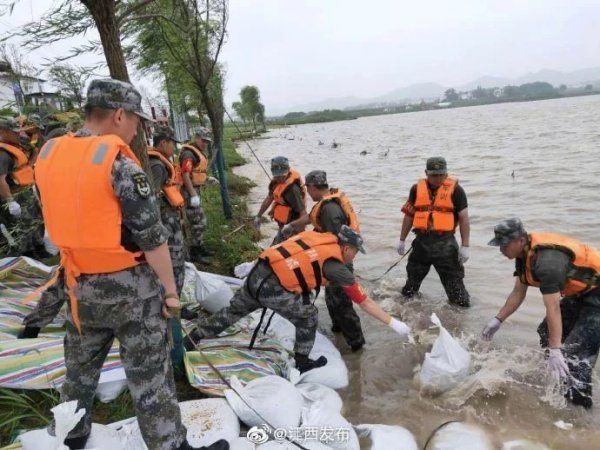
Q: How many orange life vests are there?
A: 9